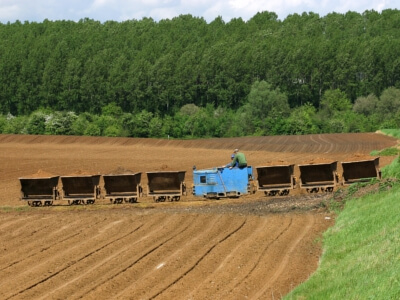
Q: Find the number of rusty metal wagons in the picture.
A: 7